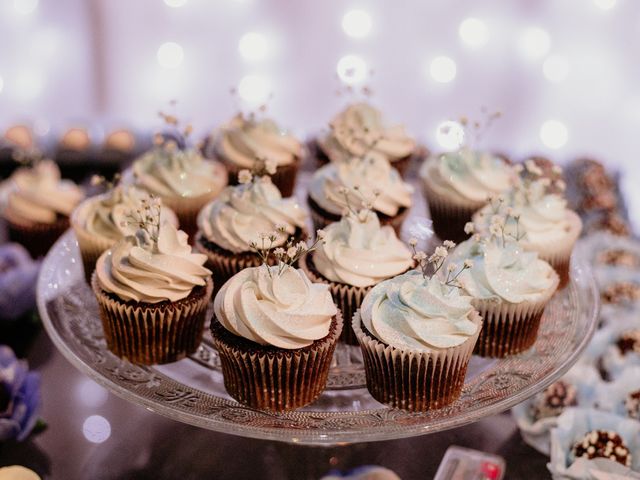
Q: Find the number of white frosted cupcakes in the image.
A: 14